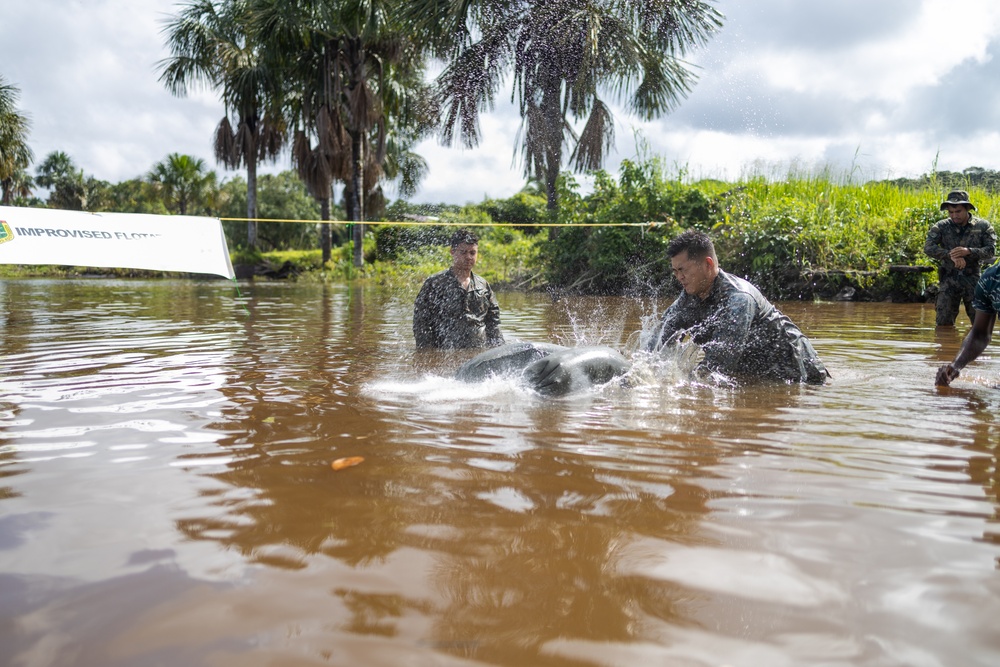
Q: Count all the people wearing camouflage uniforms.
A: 3